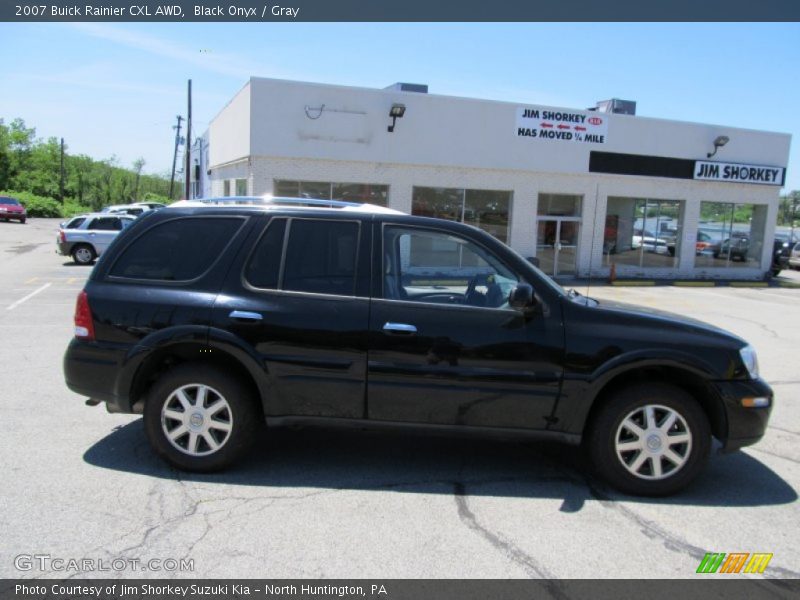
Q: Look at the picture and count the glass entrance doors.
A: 2